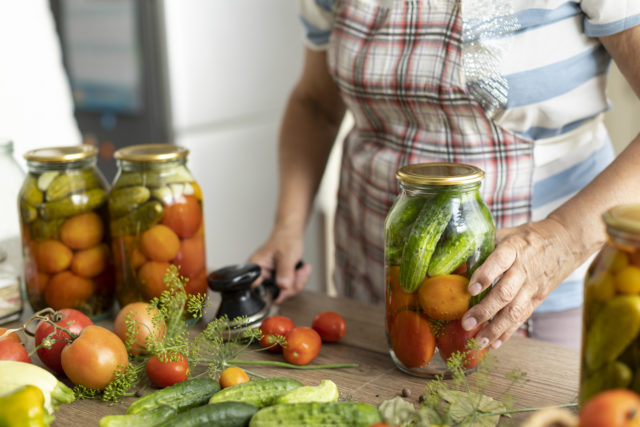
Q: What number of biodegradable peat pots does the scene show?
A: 0